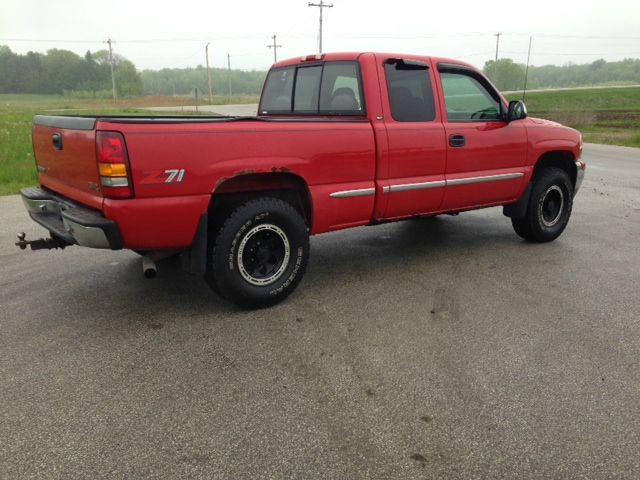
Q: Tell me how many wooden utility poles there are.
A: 6